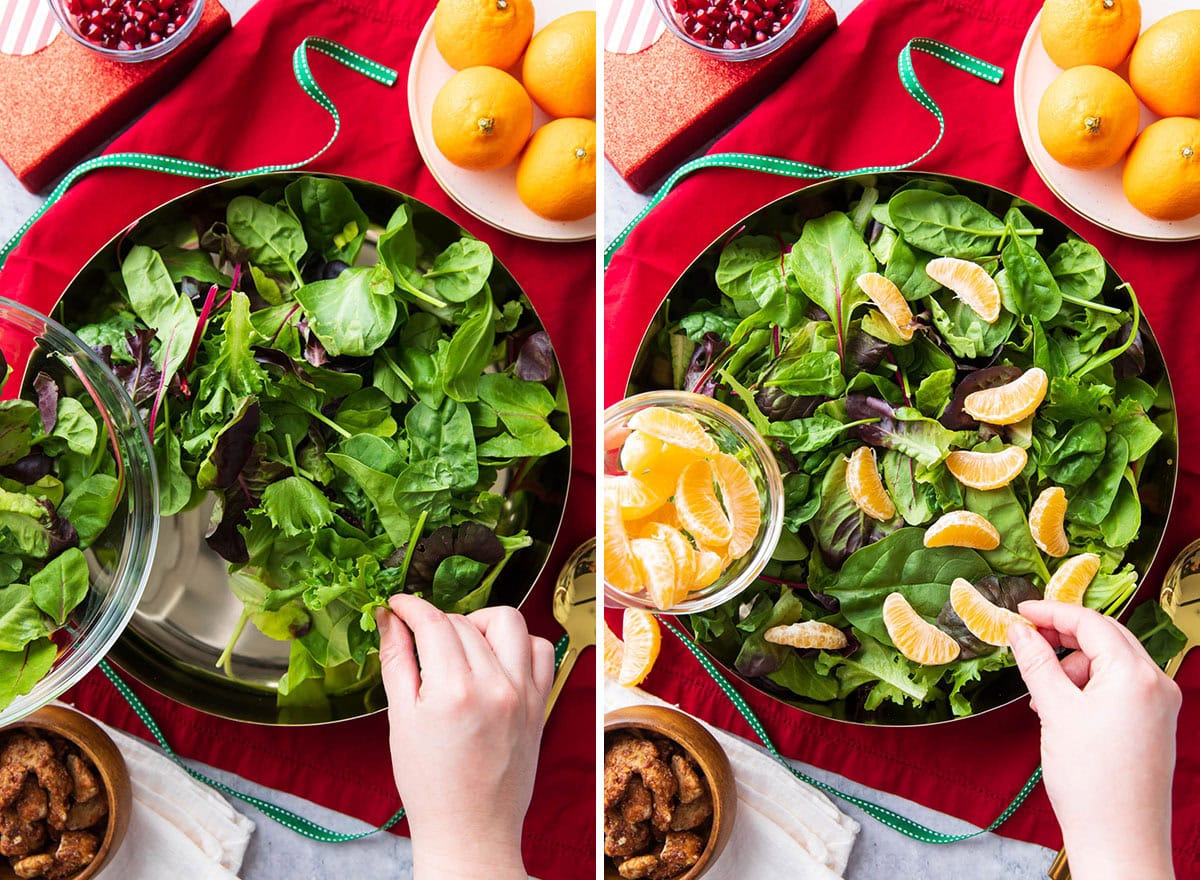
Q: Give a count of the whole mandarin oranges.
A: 8